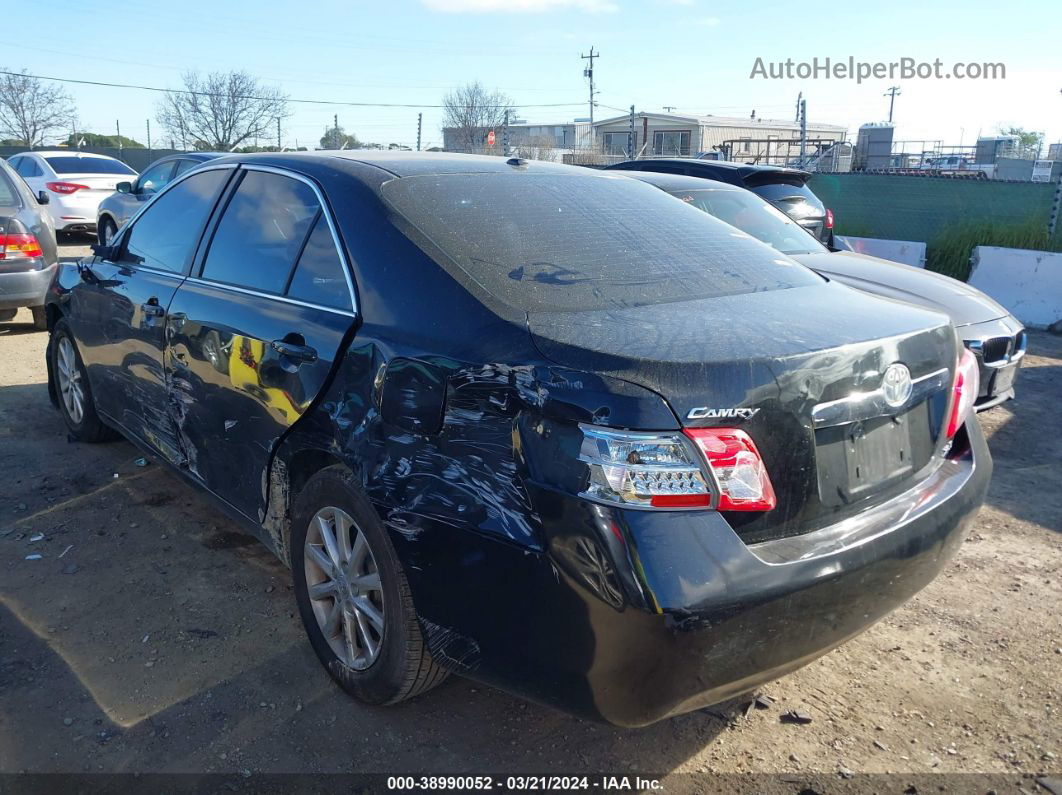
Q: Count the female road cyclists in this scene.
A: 0